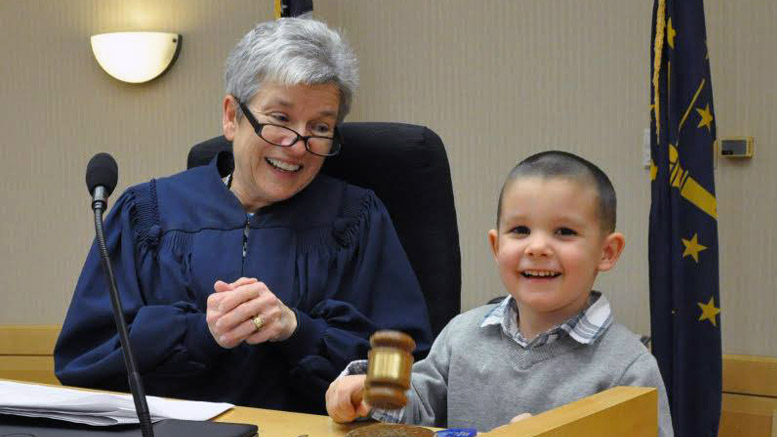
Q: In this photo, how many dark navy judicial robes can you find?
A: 1